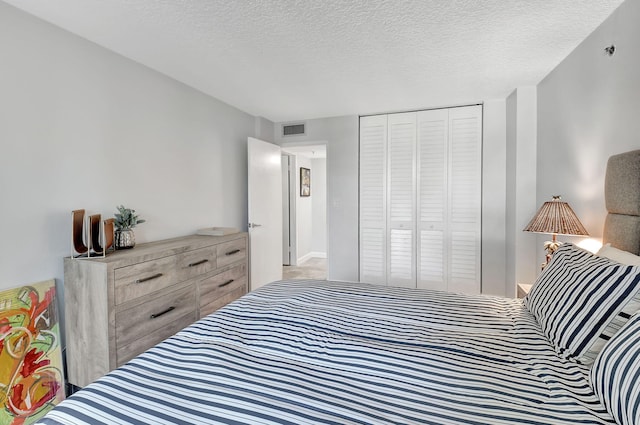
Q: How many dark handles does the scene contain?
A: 5